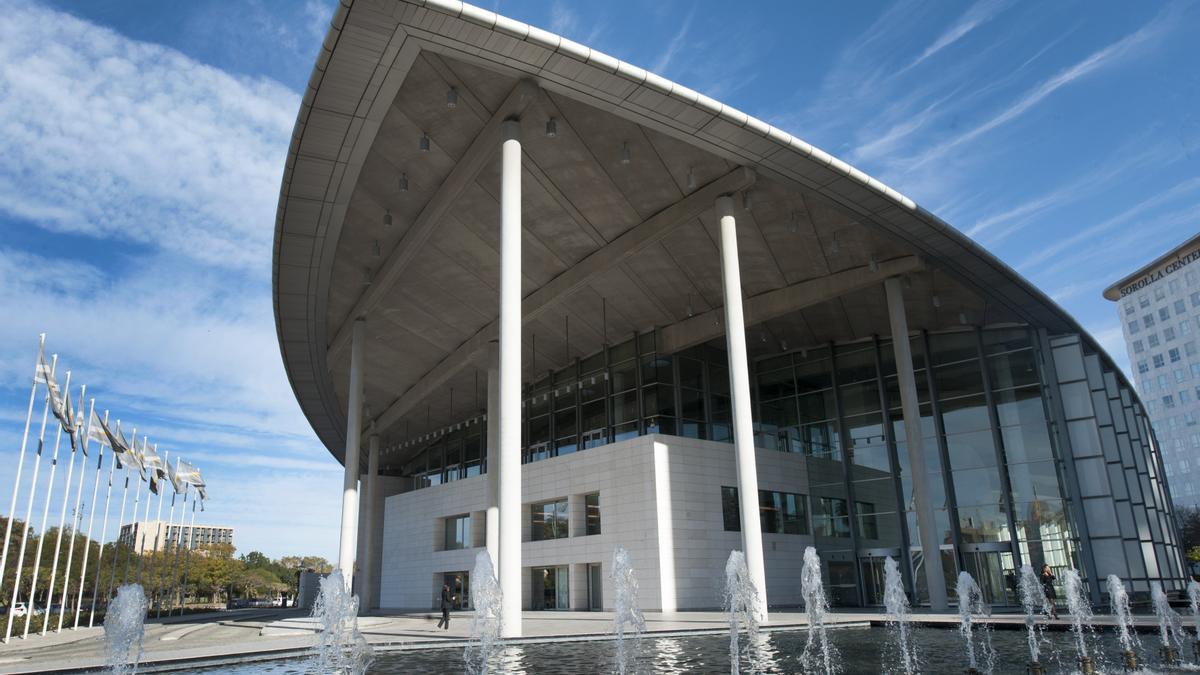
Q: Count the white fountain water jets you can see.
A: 13